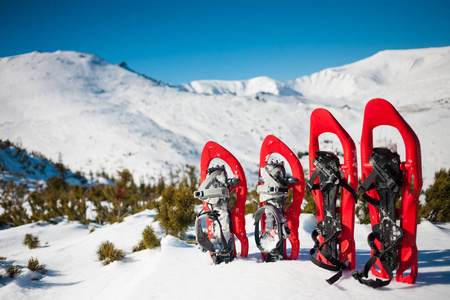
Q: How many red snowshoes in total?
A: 4